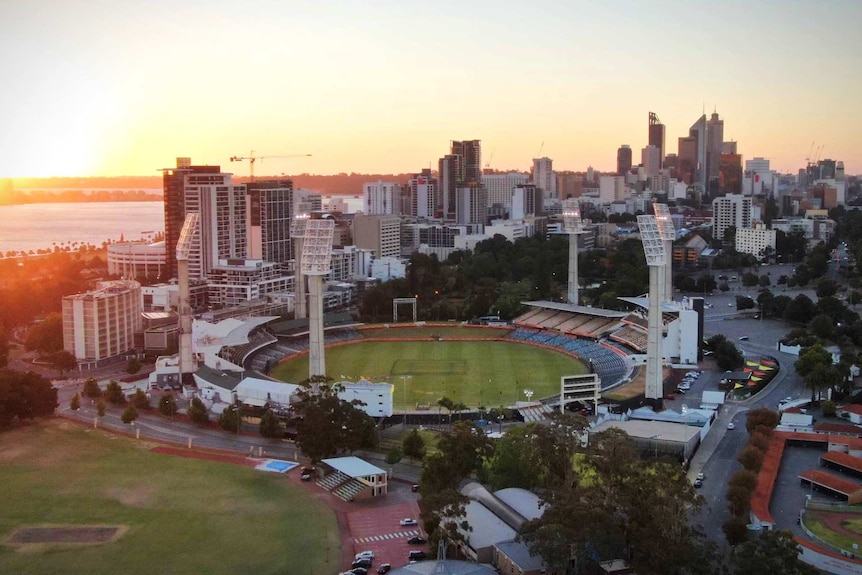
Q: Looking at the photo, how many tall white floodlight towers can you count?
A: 6